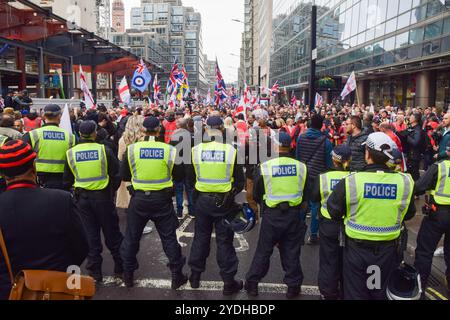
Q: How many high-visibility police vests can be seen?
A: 8